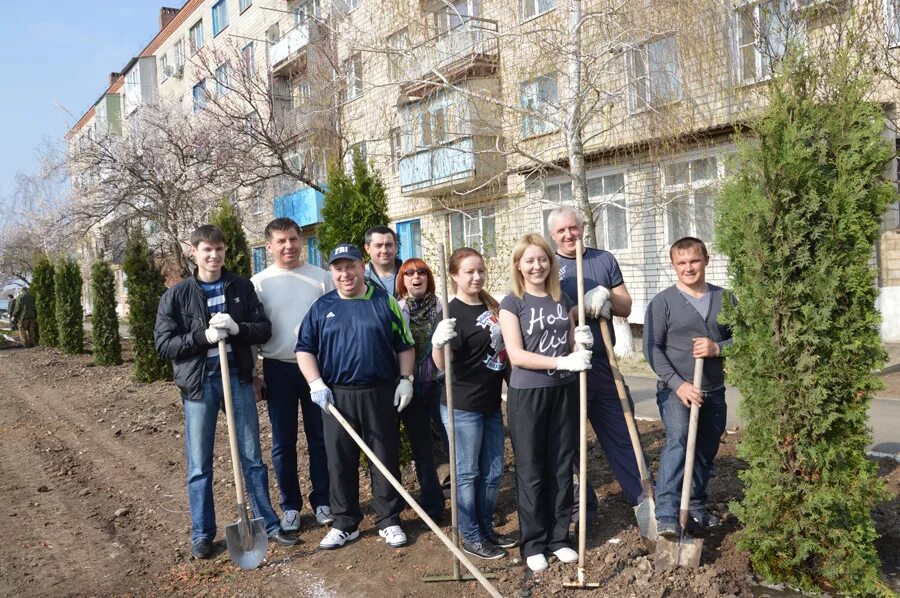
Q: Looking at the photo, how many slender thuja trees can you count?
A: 7